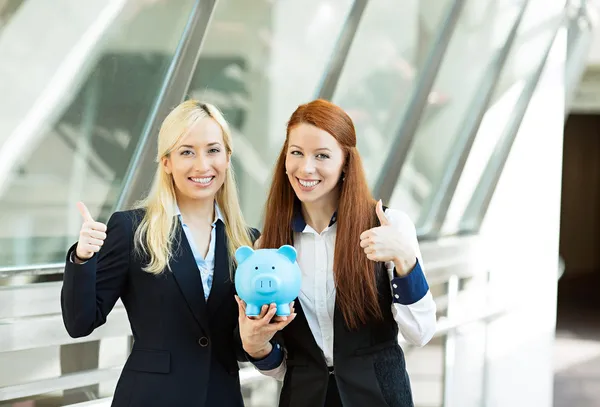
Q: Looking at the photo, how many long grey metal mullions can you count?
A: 5